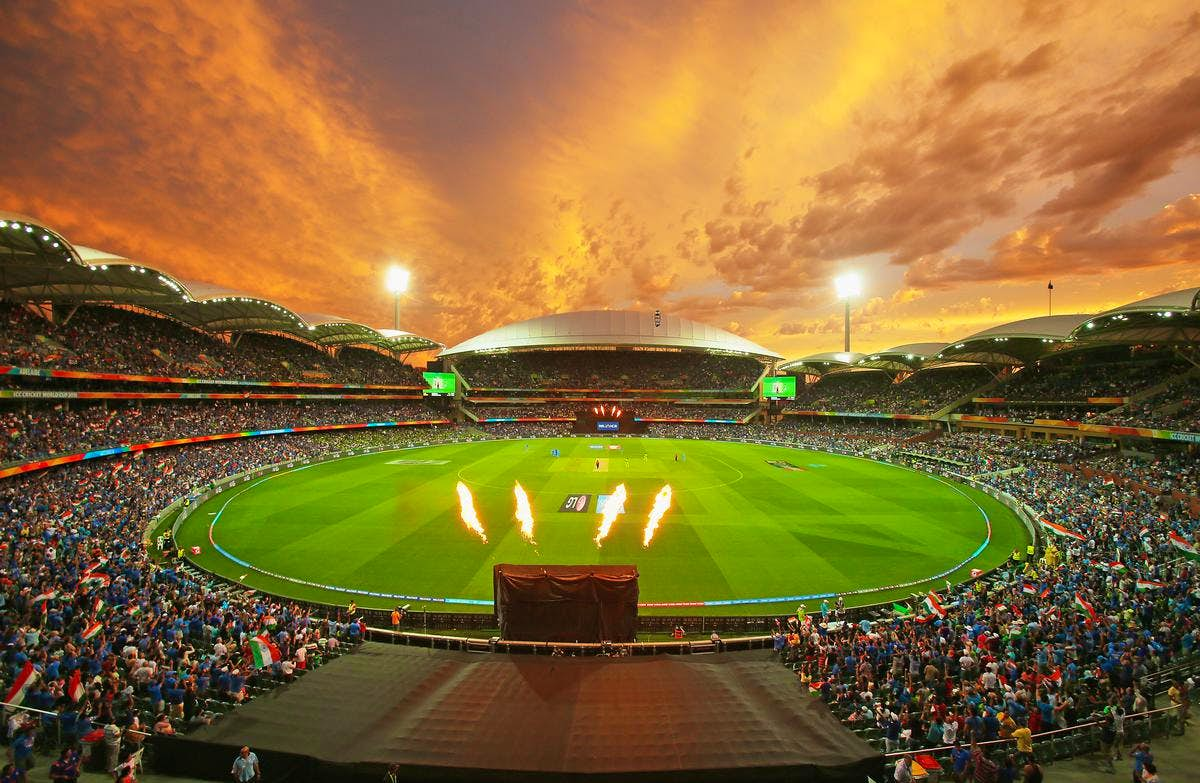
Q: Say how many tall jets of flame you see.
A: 4